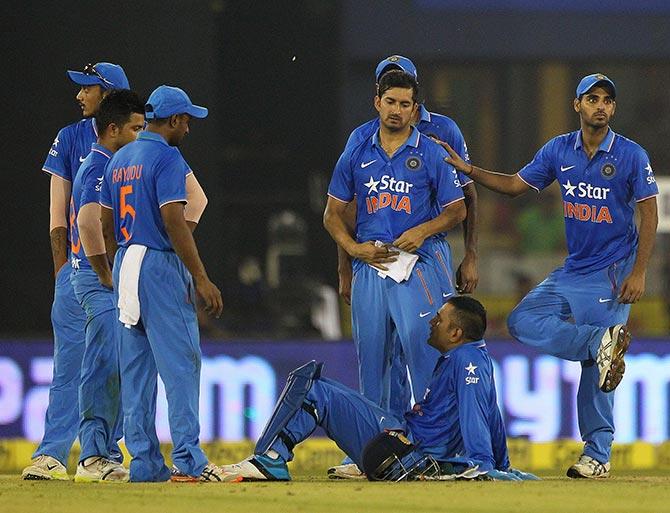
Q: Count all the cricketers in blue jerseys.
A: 7